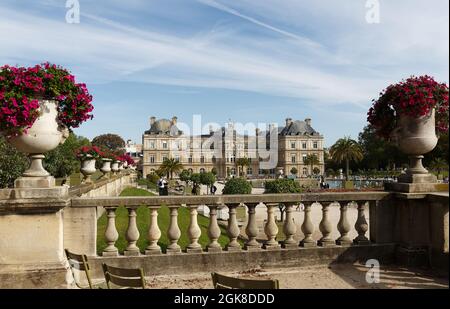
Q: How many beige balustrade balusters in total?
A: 14